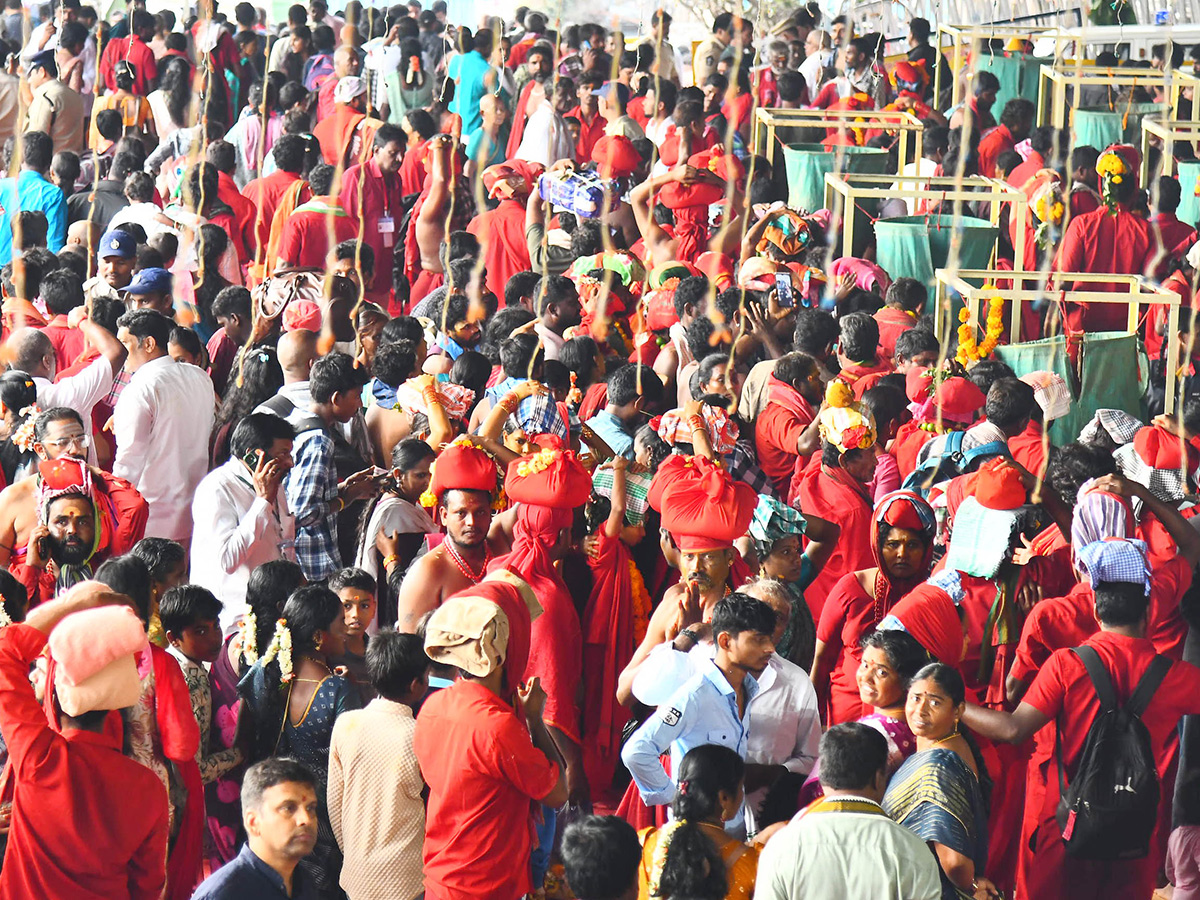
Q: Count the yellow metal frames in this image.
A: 6